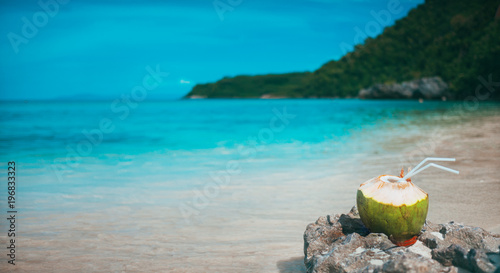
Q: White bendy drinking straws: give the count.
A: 2